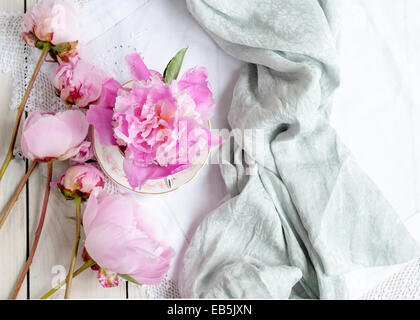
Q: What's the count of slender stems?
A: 5